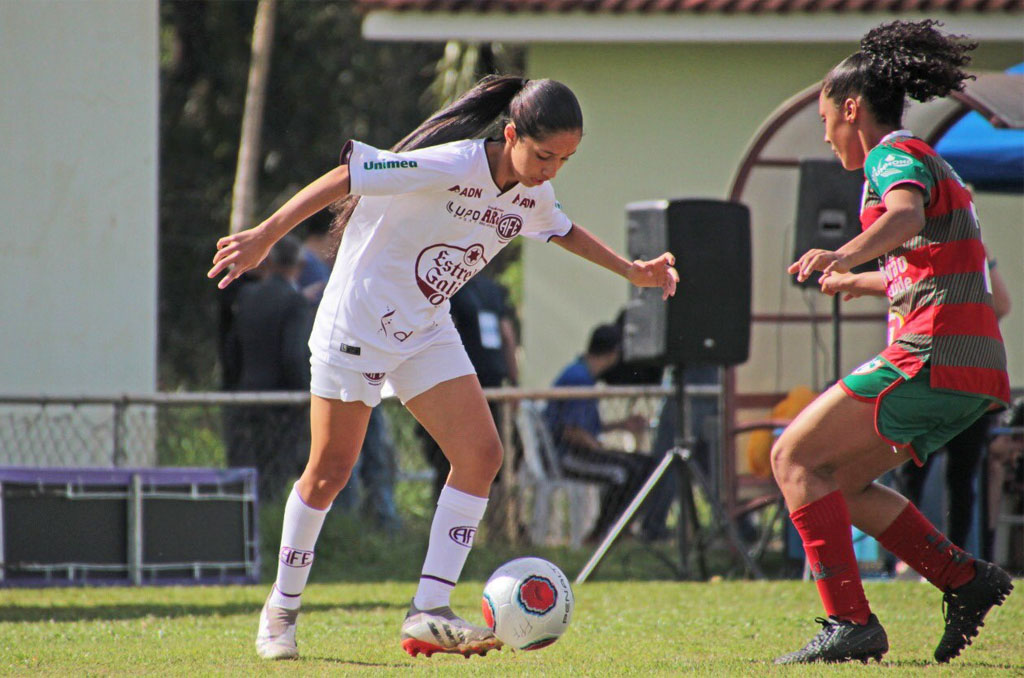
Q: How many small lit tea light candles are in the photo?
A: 0